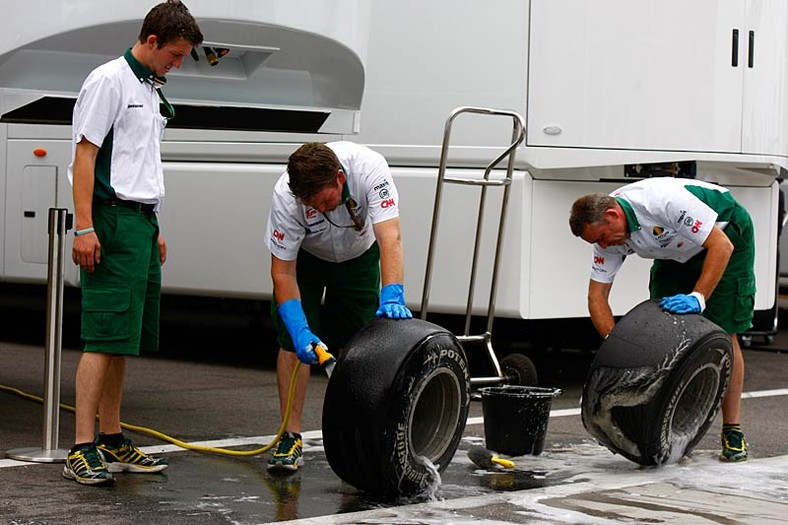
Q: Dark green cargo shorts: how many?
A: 3